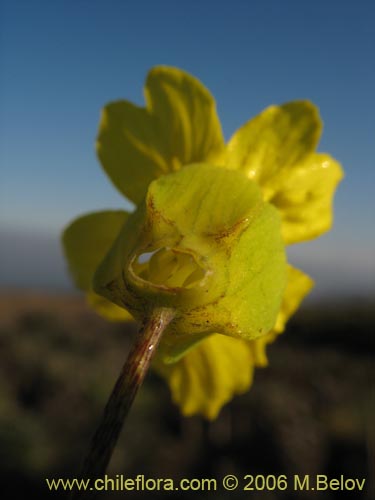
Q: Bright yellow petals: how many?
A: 5